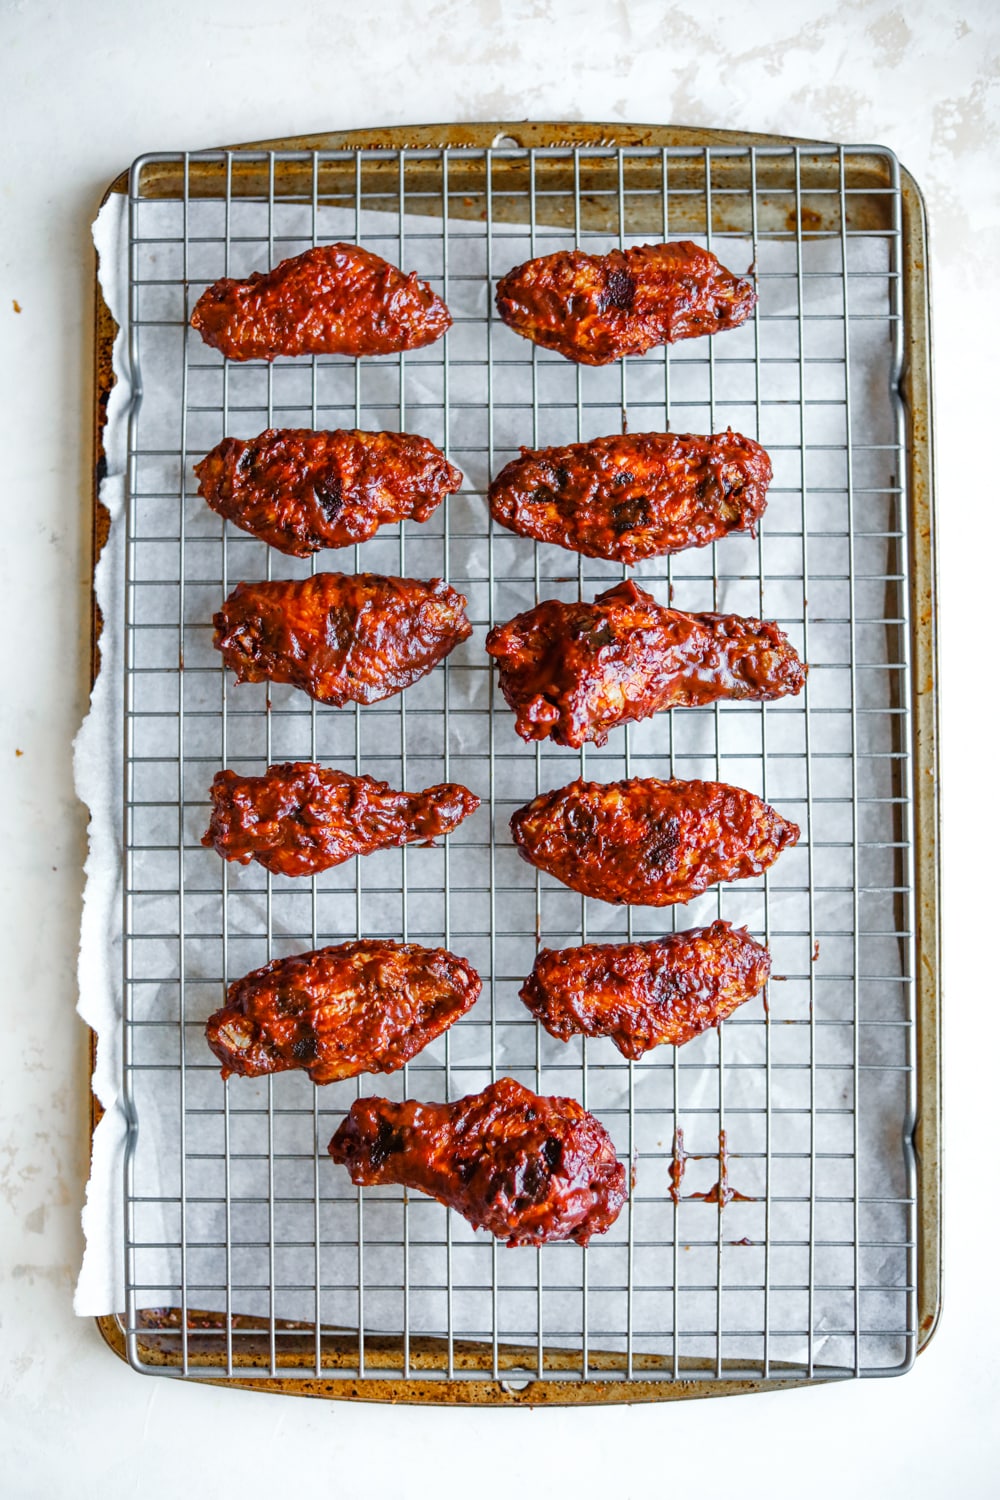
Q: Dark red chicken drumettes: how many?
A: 3